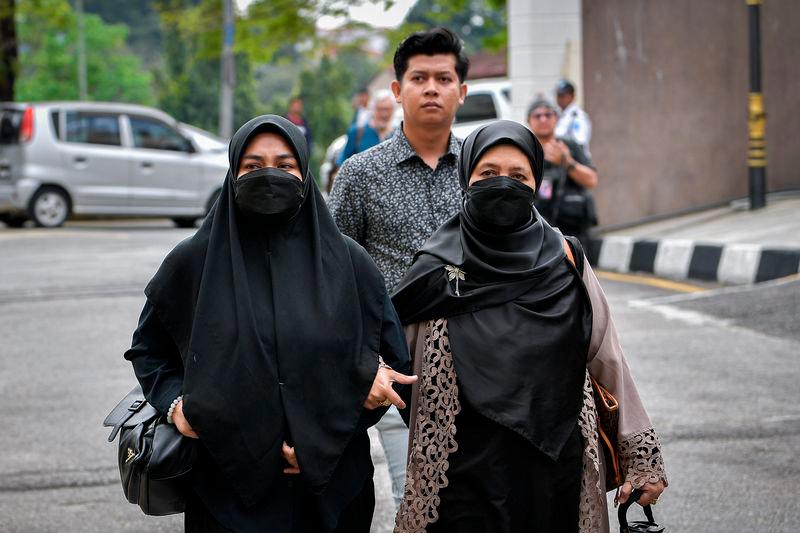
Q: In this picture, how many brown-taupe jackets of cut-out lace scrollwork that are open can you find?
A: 1